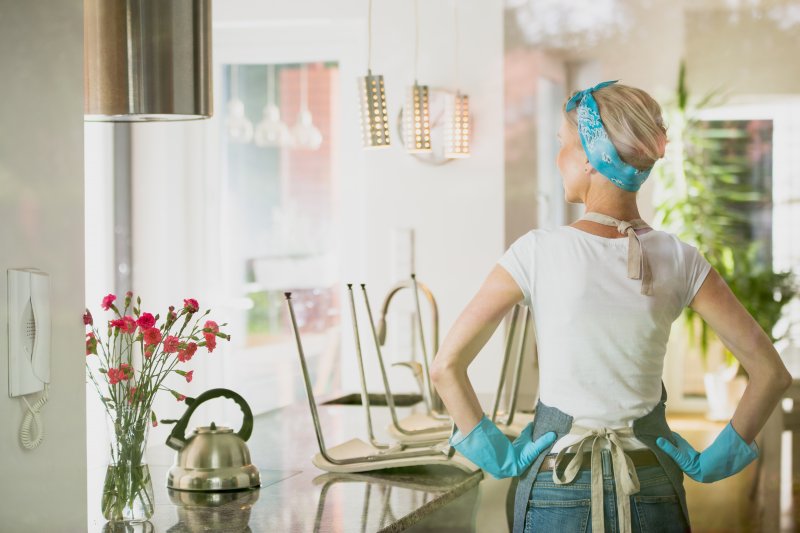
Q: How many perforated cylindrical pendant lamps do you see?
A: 3